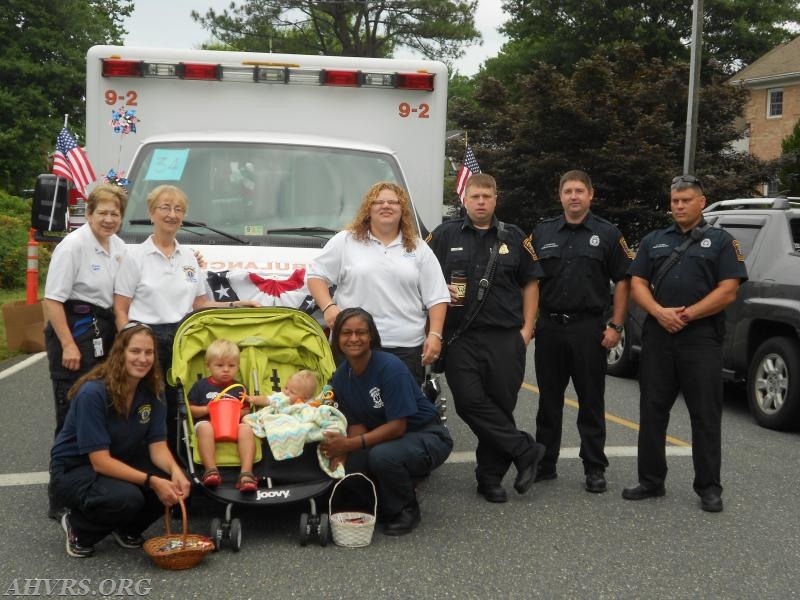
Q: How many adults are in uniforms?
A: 8